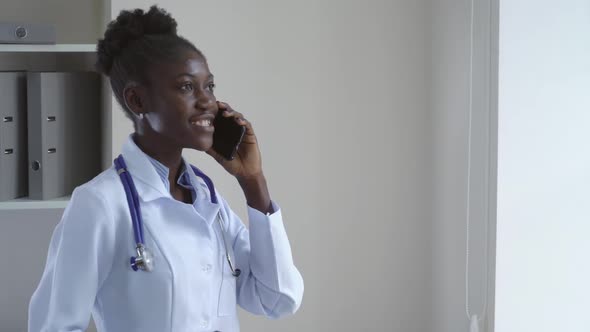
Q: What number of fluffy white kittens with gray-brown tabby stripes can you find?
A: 0